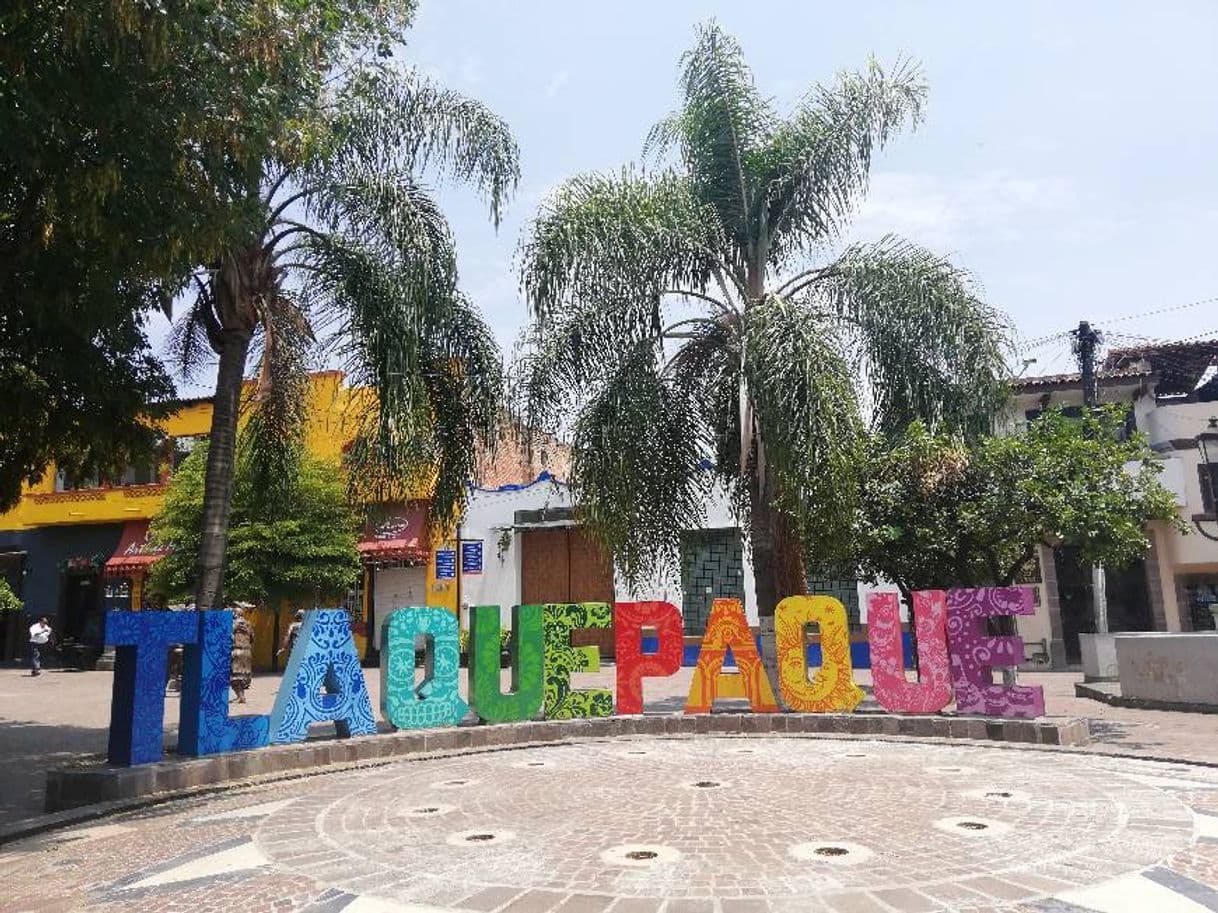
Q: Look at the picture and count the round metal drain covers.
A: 13